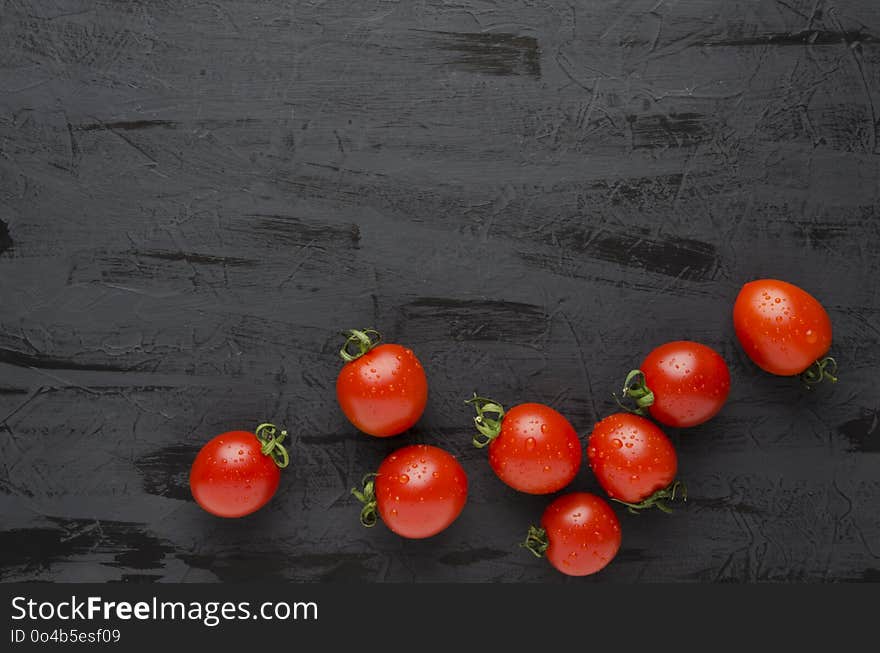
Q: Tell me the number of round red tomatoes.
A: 8